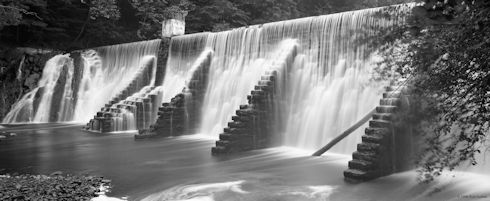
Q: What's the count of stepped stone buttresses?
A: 4